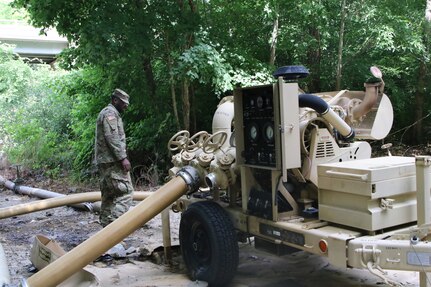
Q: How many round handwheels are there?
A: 3